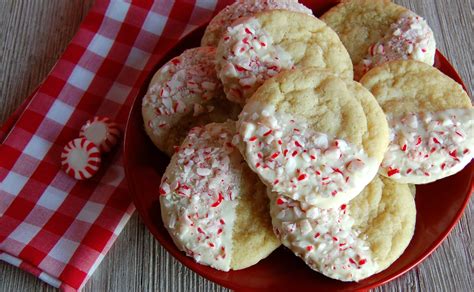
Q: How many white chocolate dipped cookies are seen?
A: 8